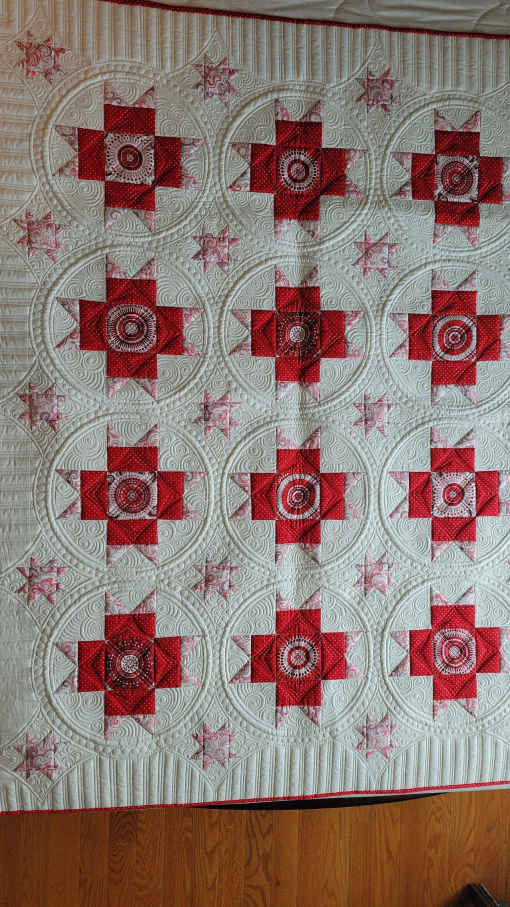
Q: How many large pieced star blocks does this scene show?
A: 12